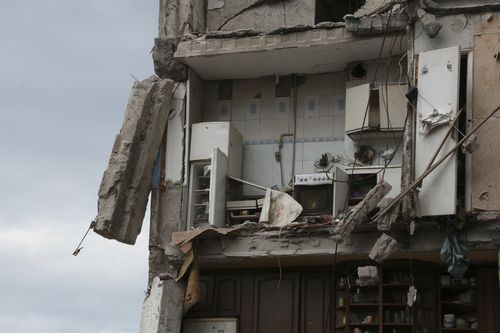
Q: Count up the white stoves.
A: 1